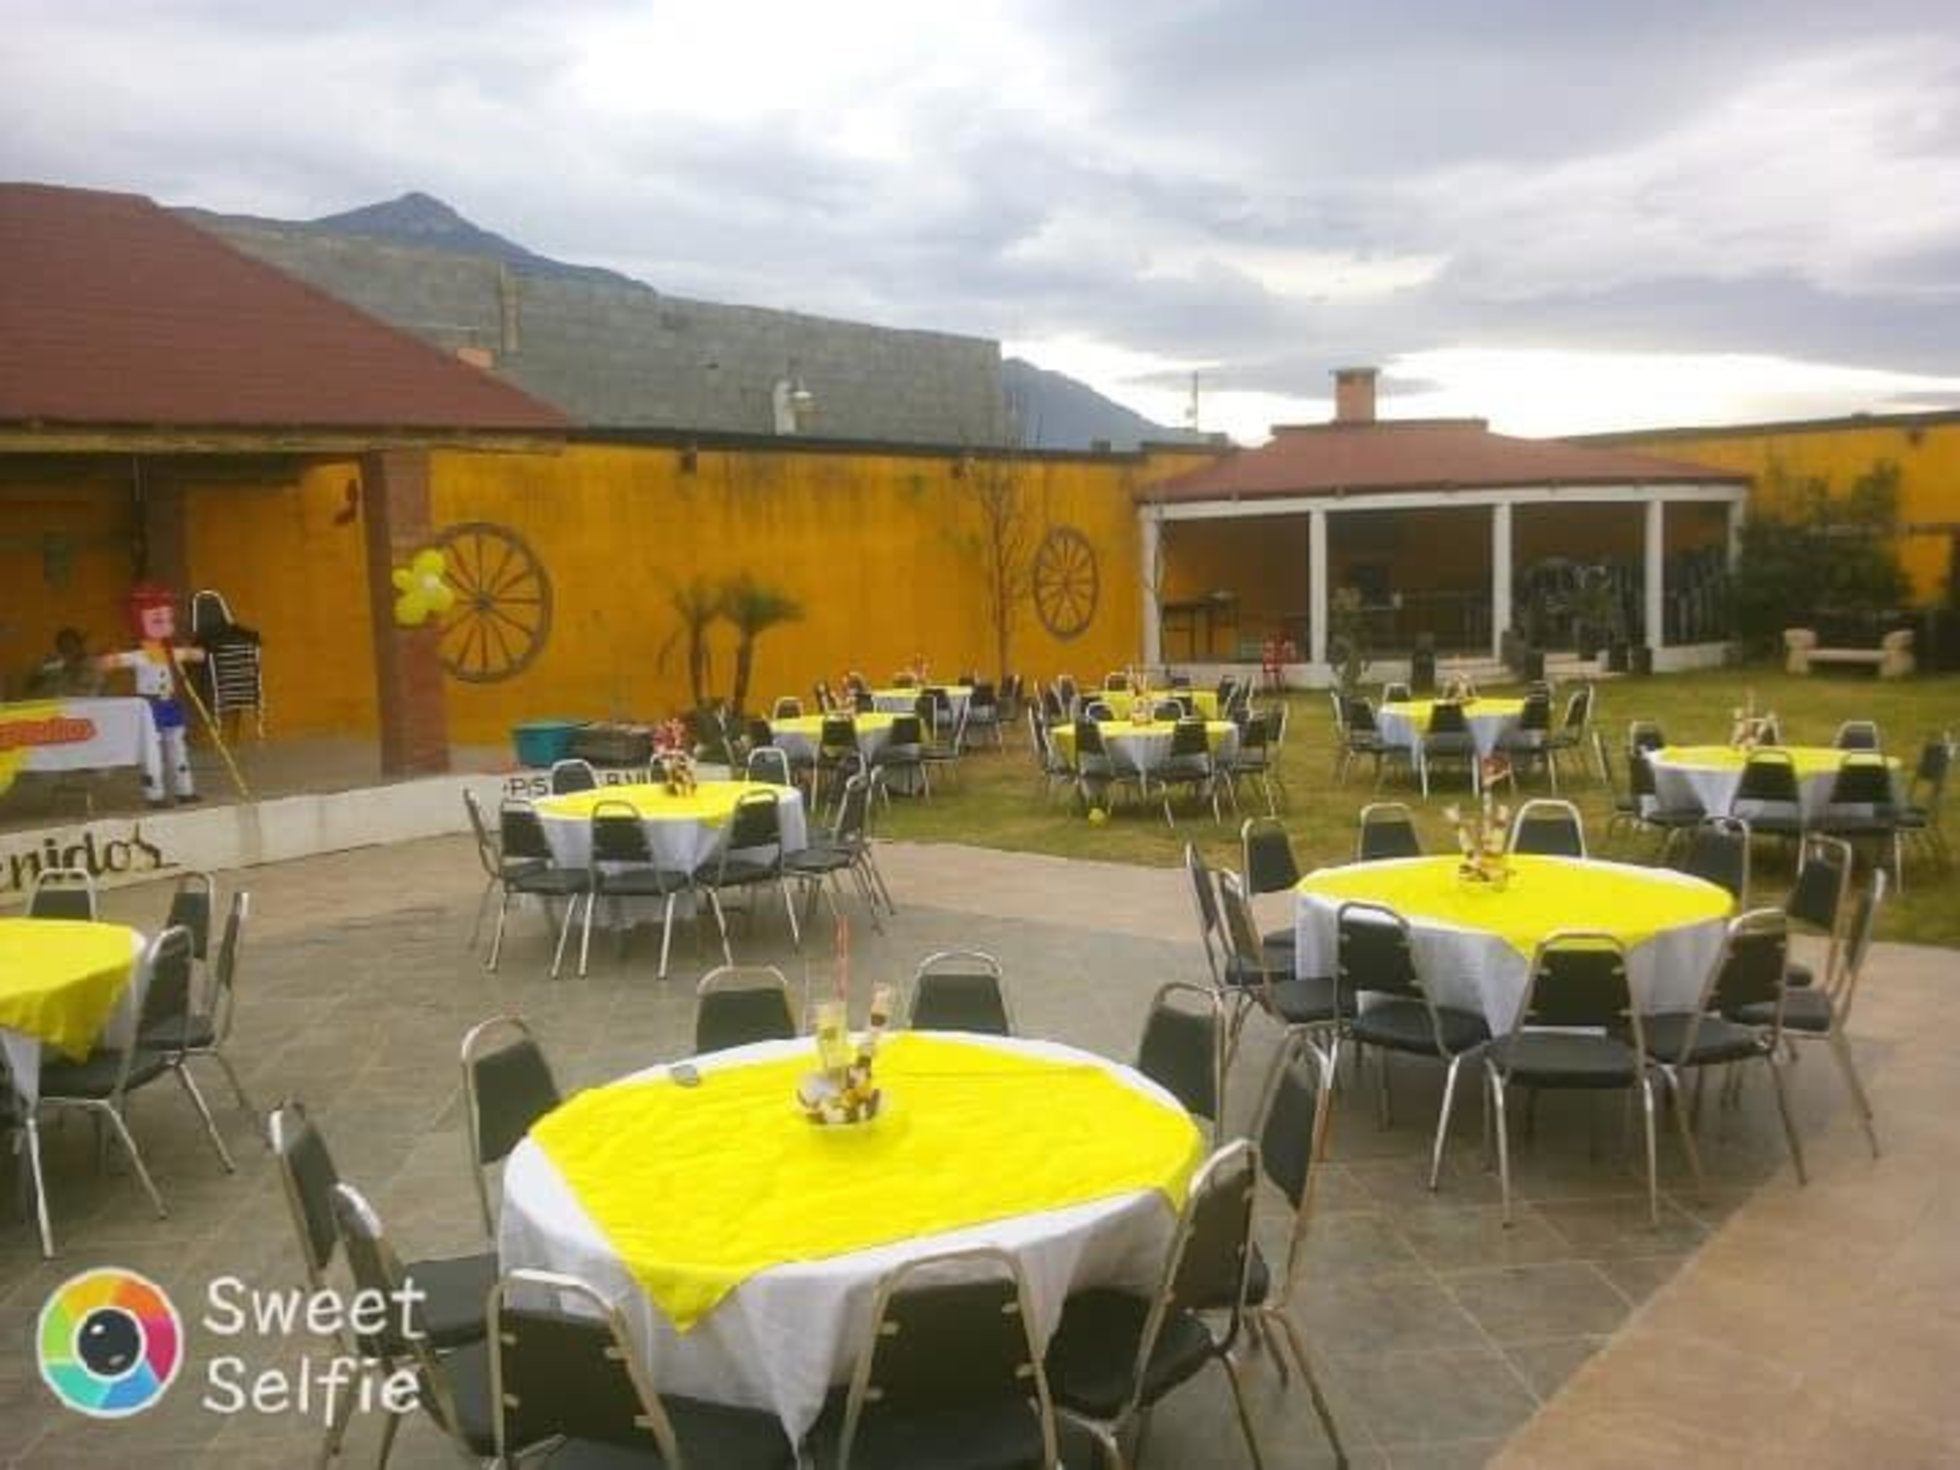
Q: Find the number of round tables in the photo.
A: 10